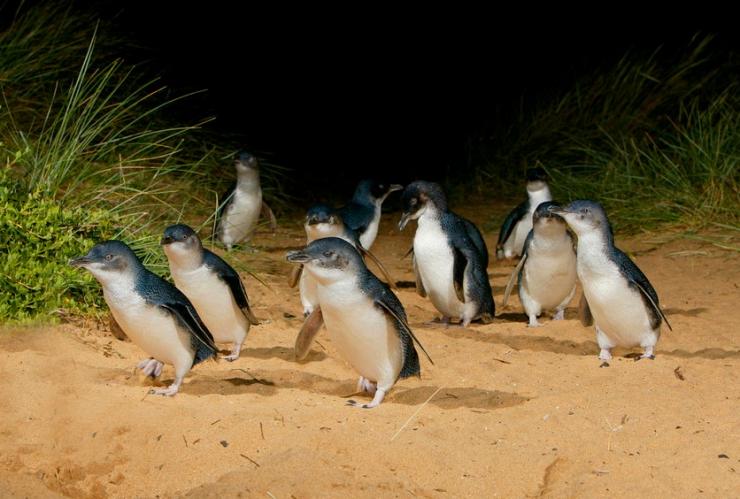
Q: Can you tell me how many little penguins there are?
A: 10